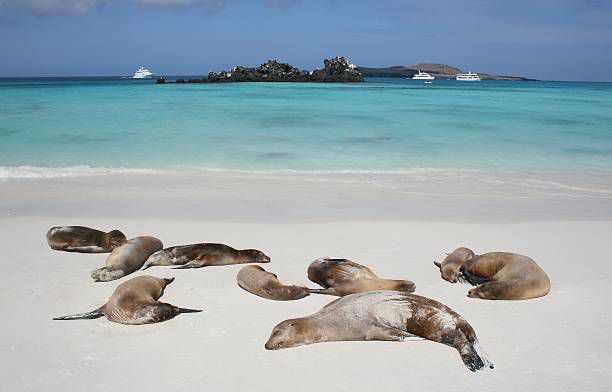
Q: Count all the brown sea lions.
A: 9